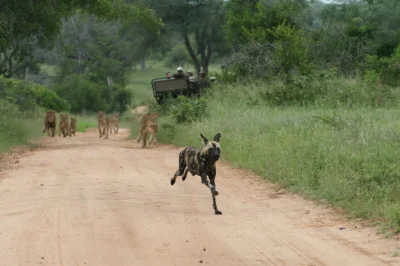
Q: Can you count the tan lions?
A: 6